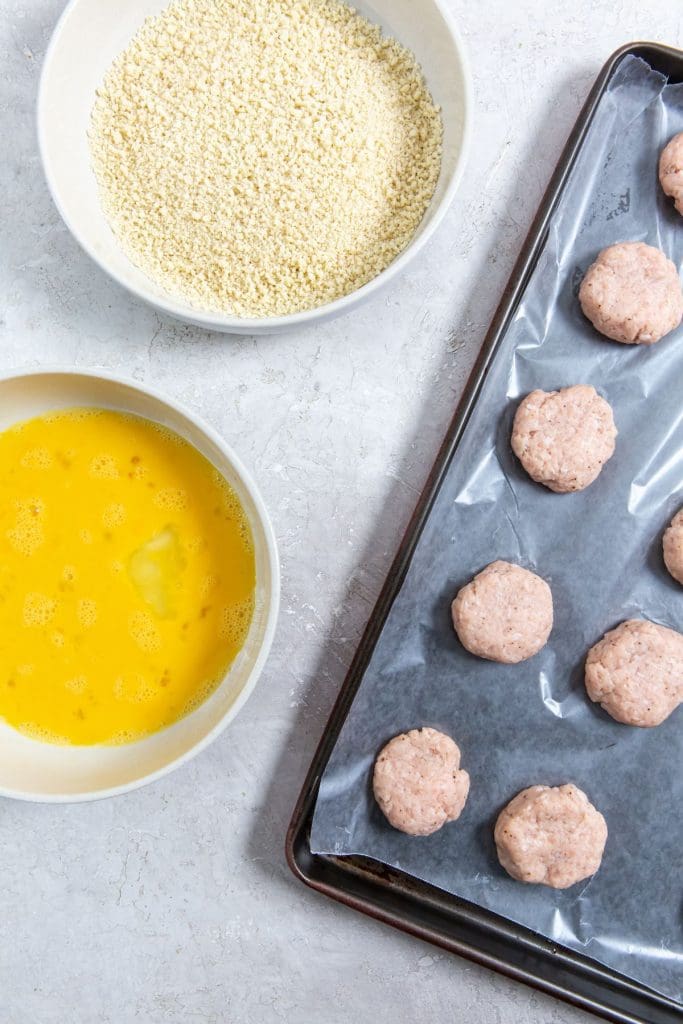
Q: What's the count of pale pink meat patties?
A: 8